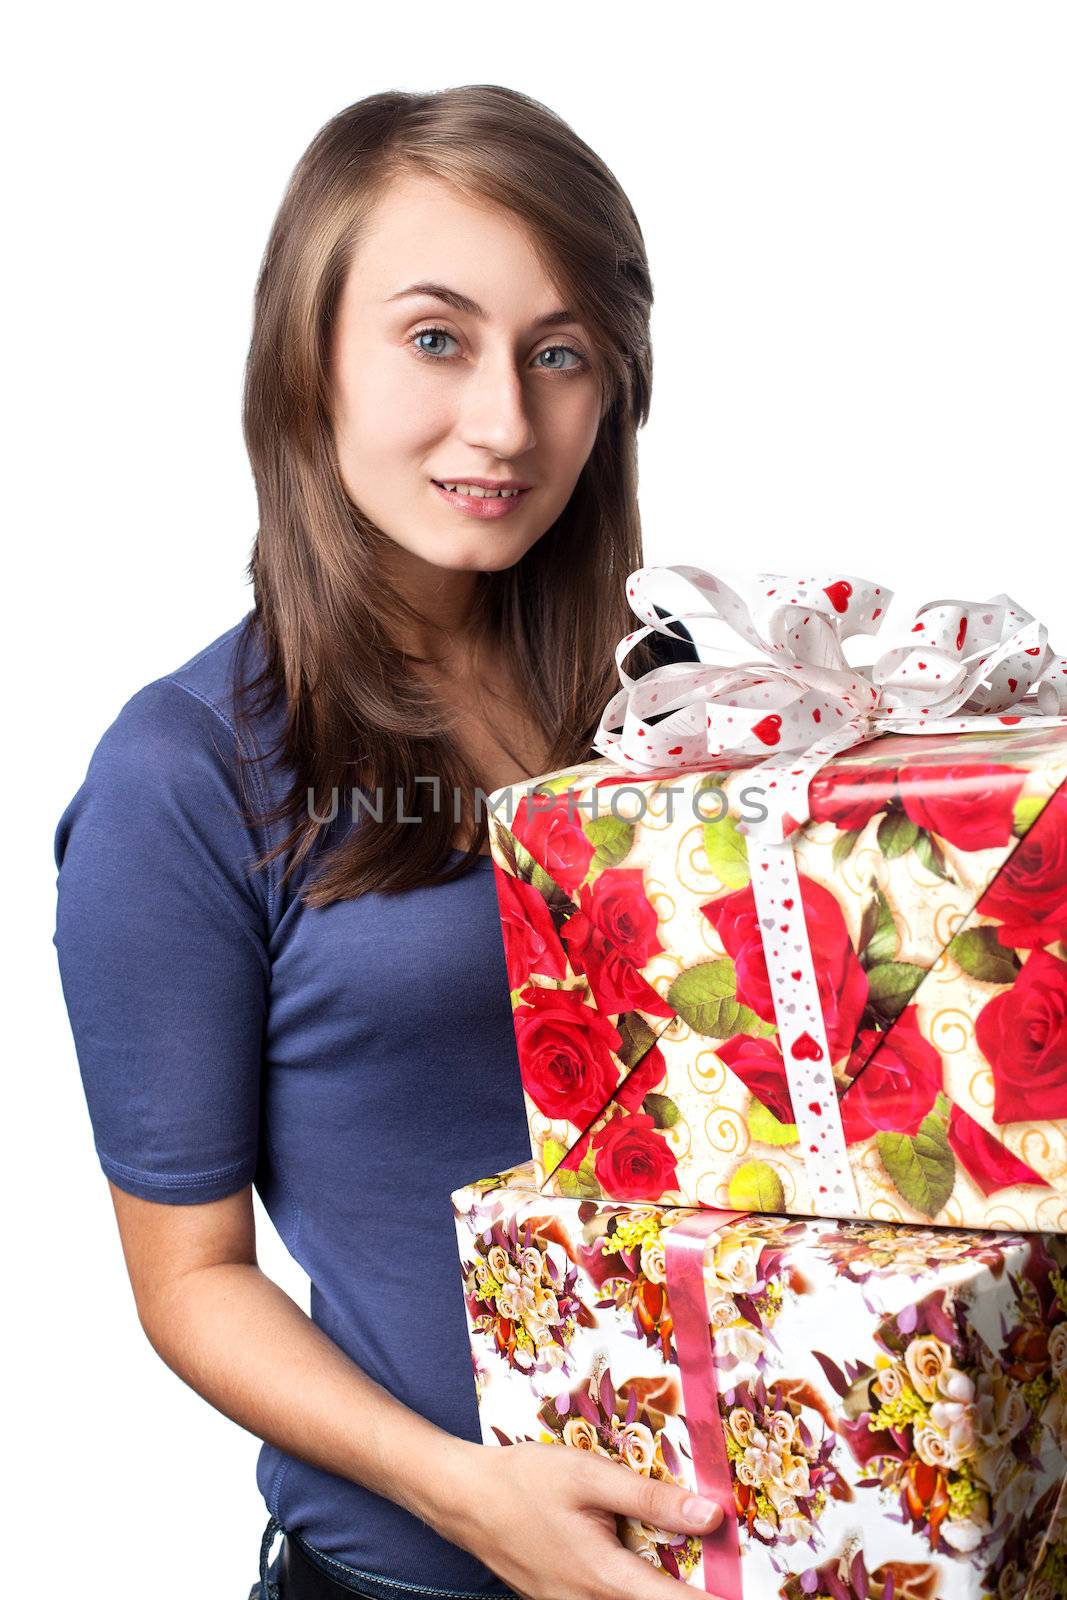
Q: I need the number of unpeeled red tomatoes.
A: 0